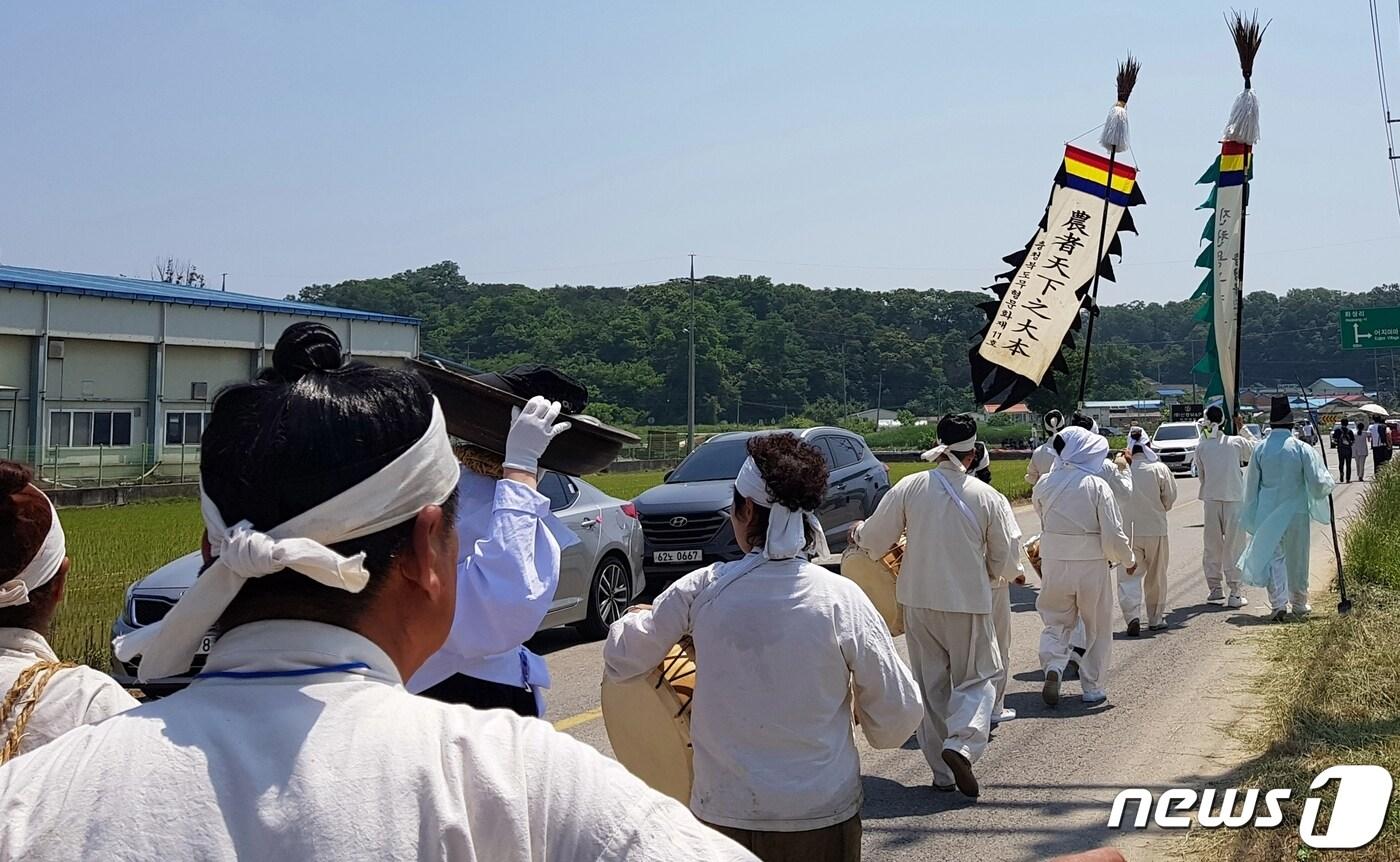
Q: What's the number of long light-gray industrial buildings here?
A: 1